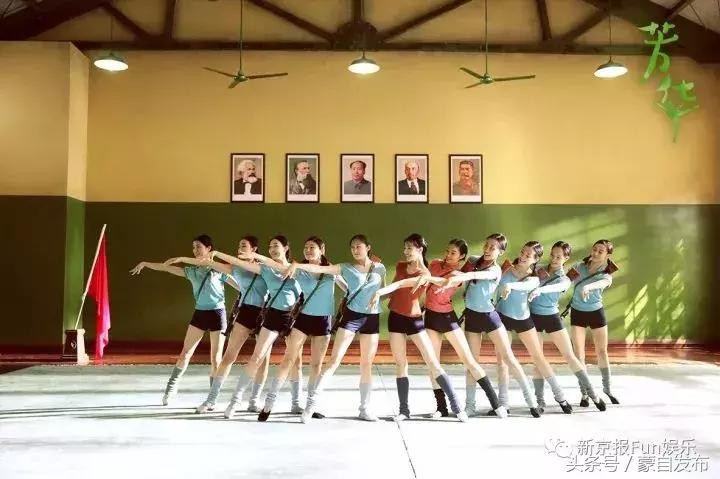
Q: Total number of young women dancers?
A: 11